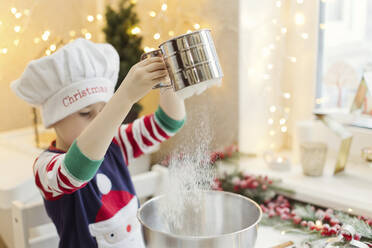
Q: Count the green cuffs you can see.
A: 2